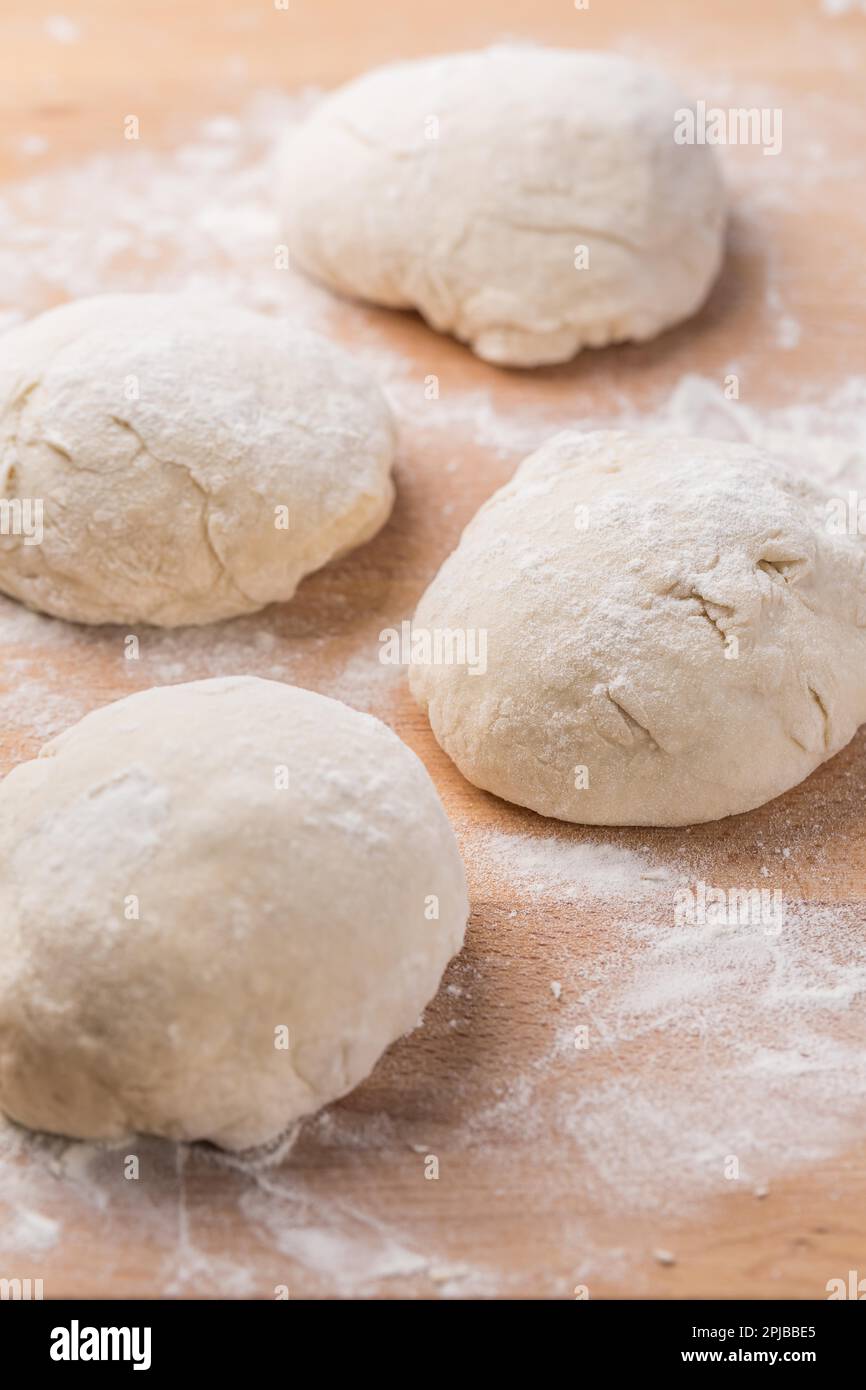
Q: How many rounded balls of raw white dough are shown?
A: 4